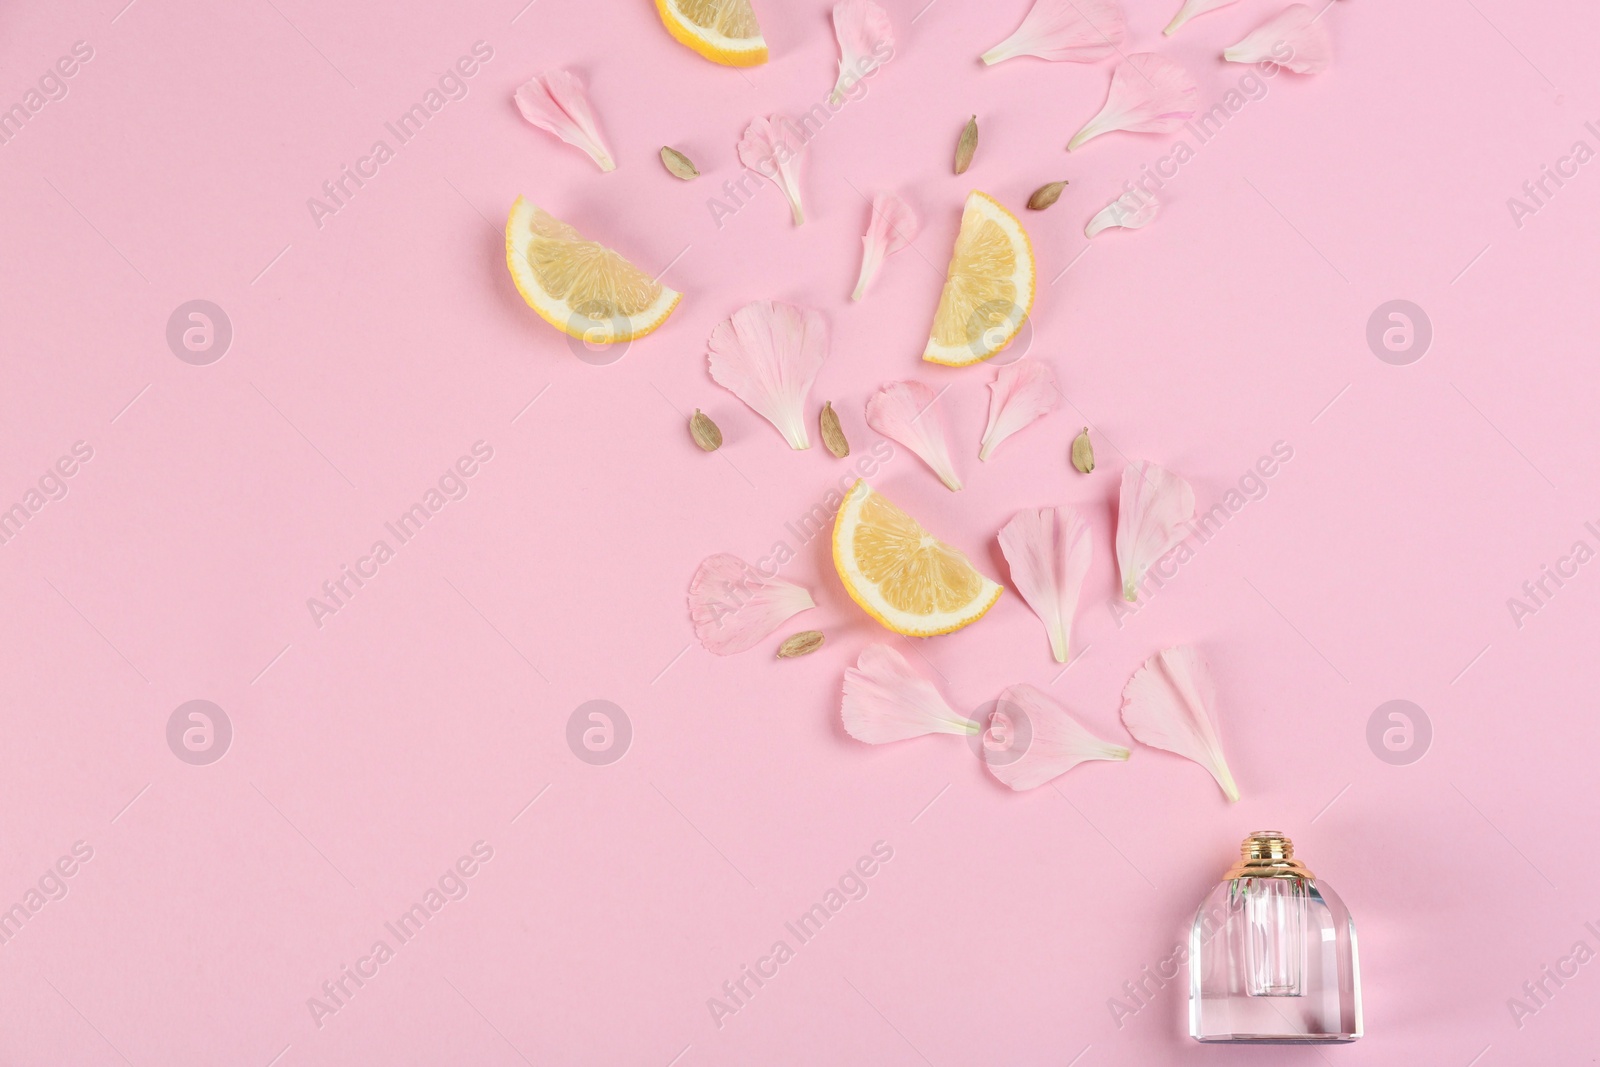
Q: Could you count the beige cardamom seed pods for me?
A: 7